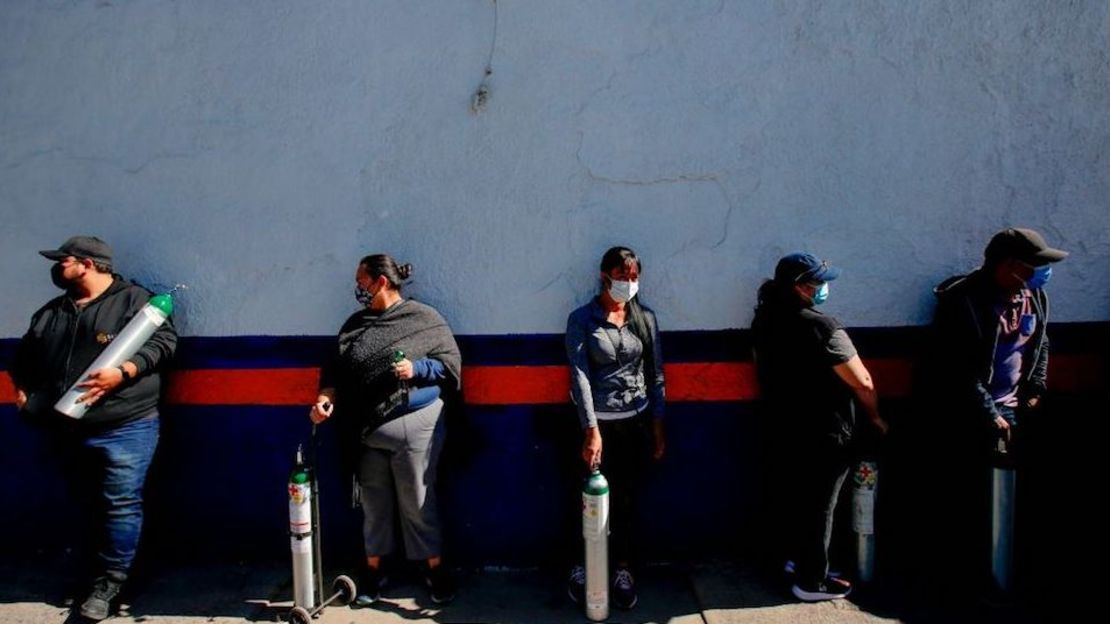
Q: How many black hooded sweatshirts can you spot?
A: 2